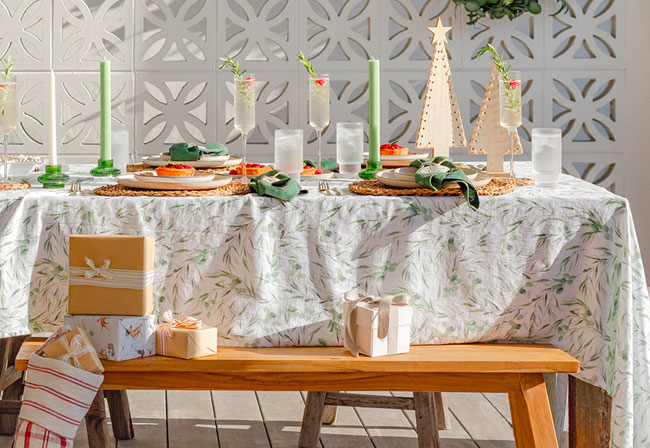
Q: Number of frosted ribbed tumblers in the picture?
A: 4